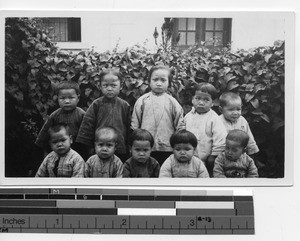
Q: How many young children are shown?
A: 10